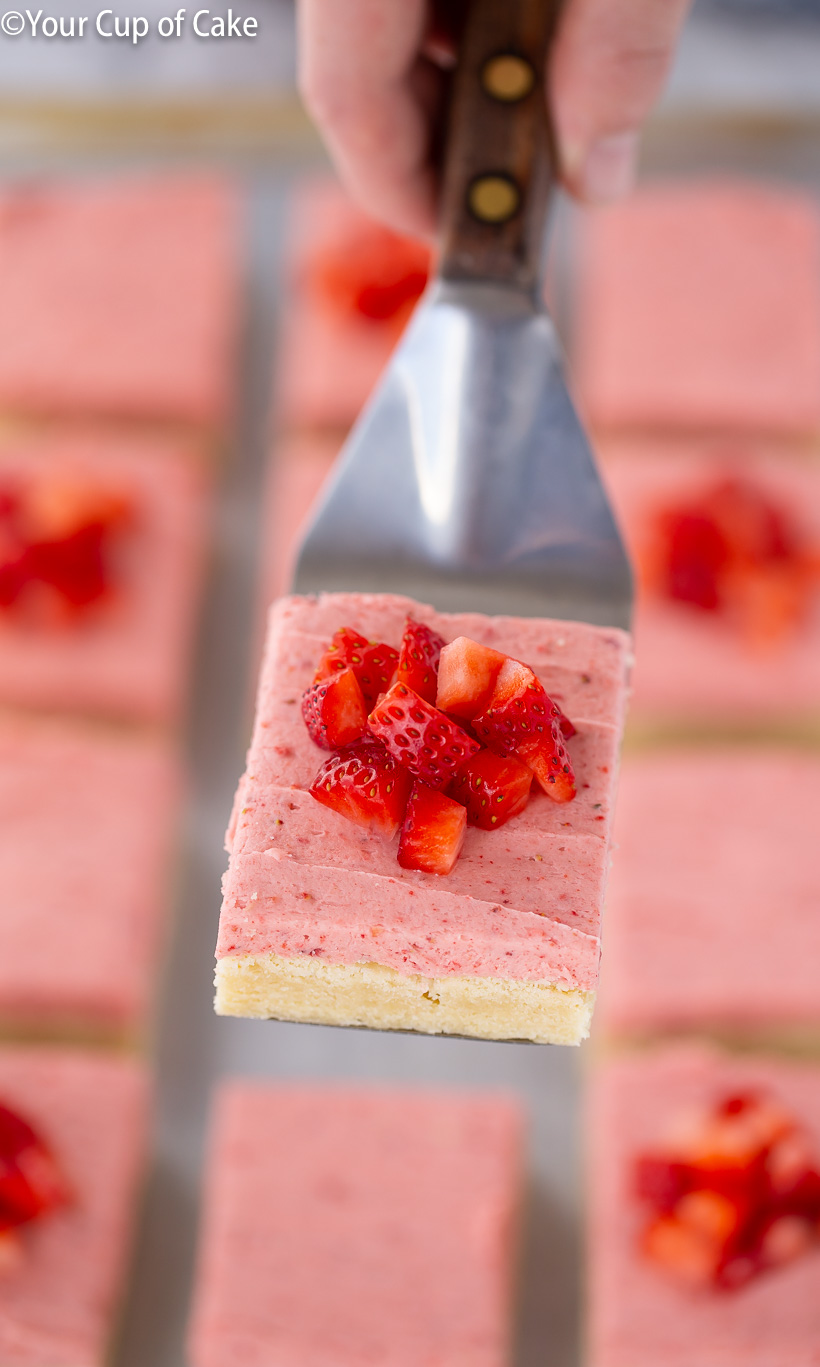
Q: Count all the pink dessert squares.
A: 12